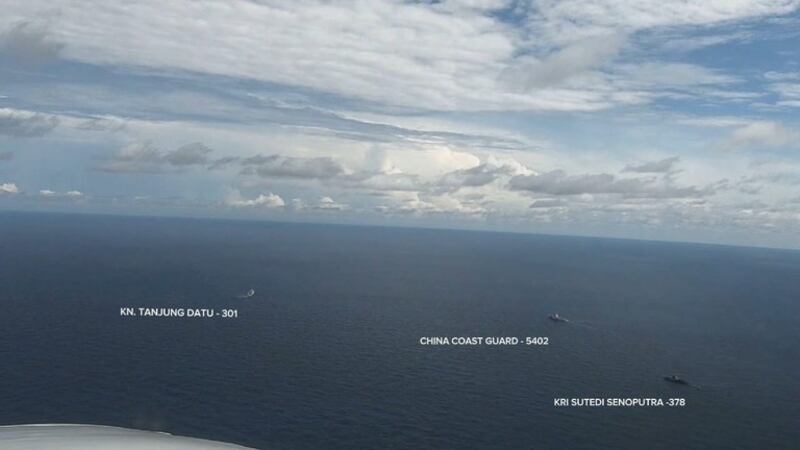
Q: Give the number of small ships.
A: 3